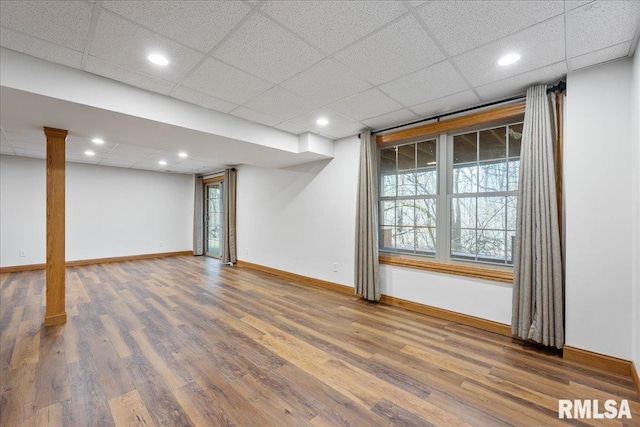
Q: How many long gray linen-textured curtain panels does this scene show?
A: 4